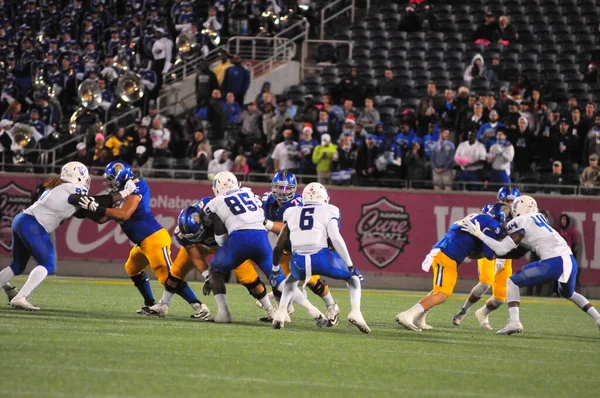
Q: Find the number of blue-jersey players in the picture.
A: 5